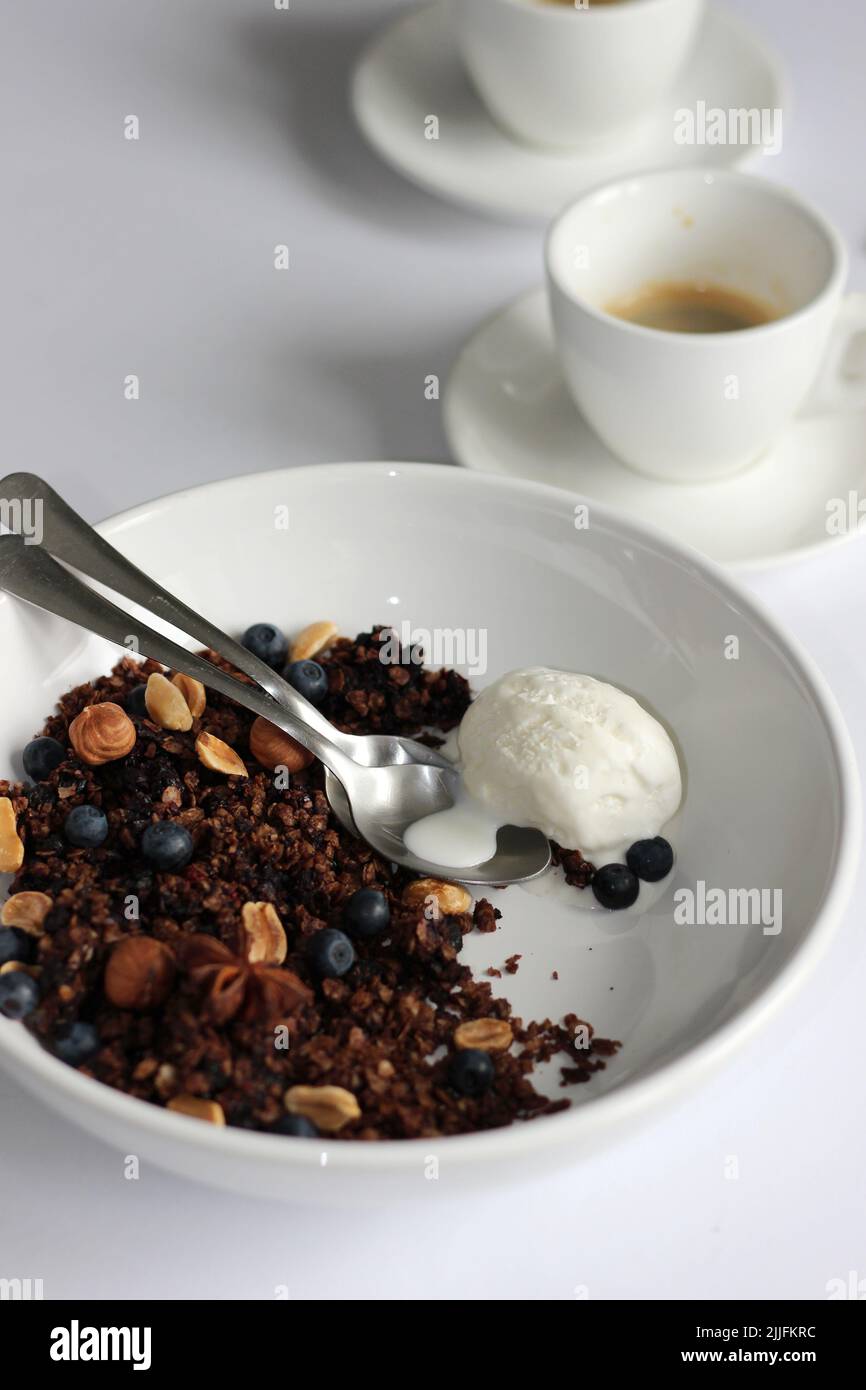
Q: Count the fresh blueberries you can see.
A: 15